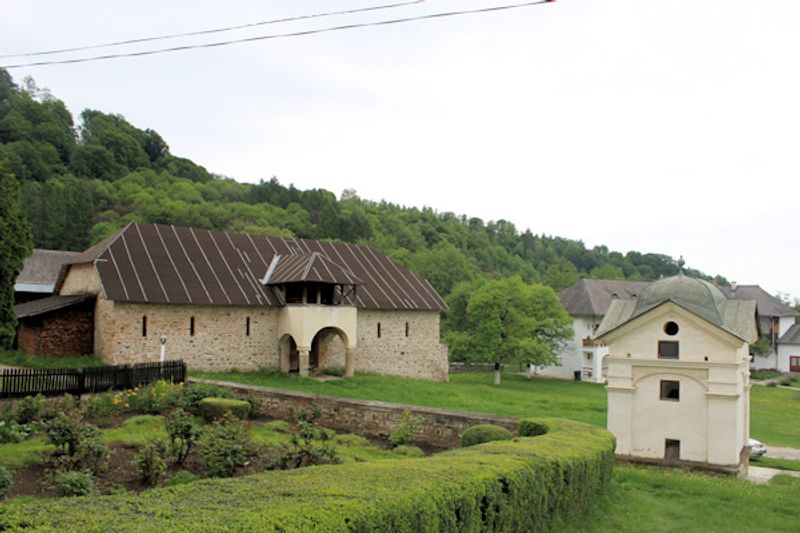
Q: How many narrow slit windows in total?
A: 5